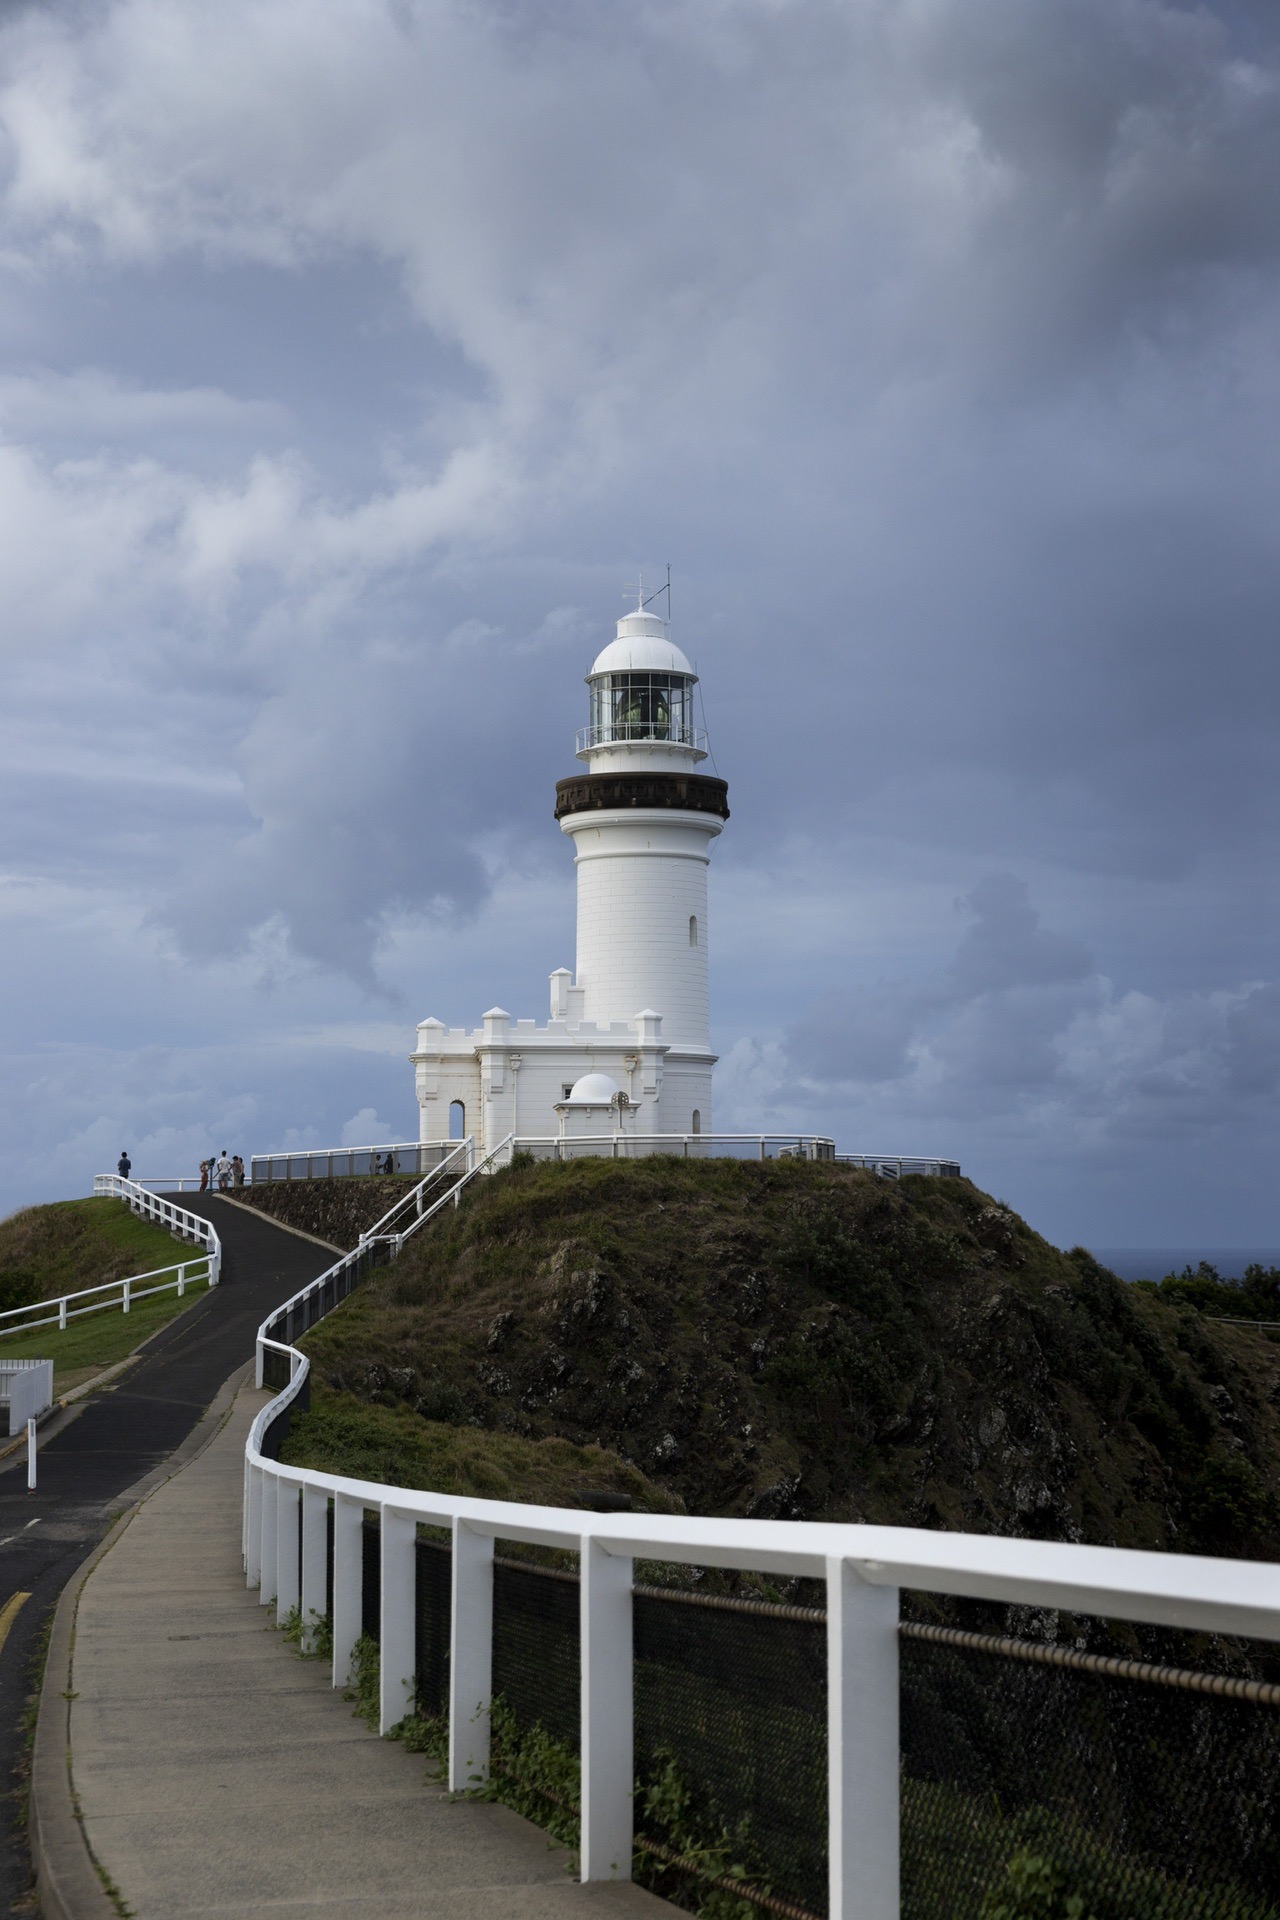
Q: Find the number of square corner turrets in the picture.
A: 4